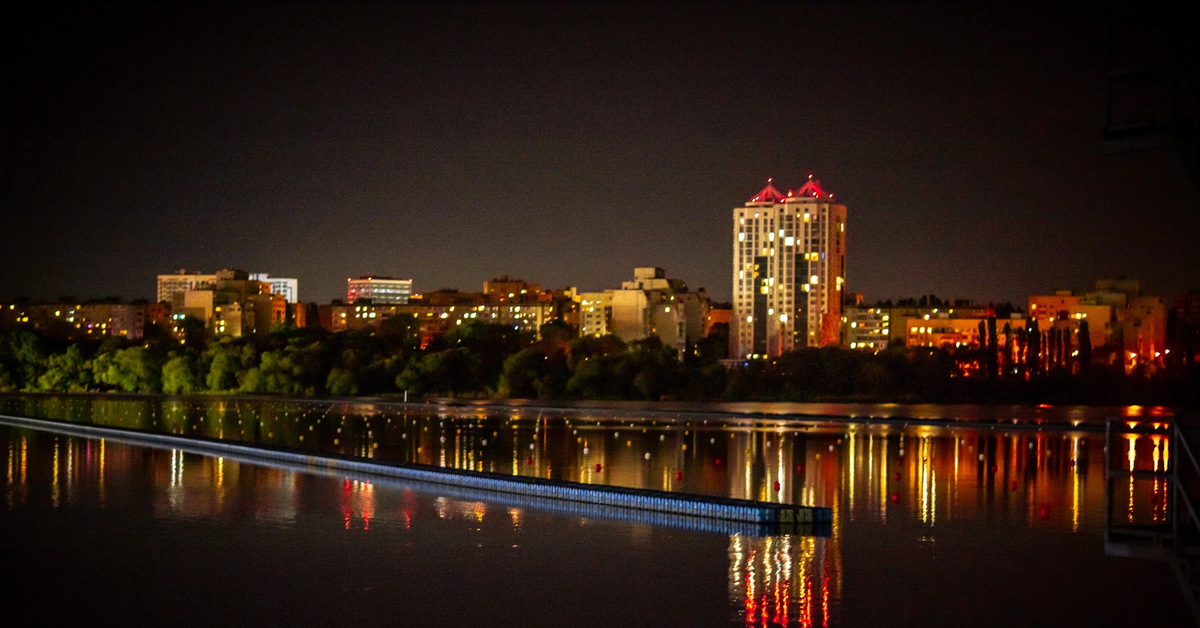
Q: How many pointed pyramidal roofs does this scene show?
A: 2